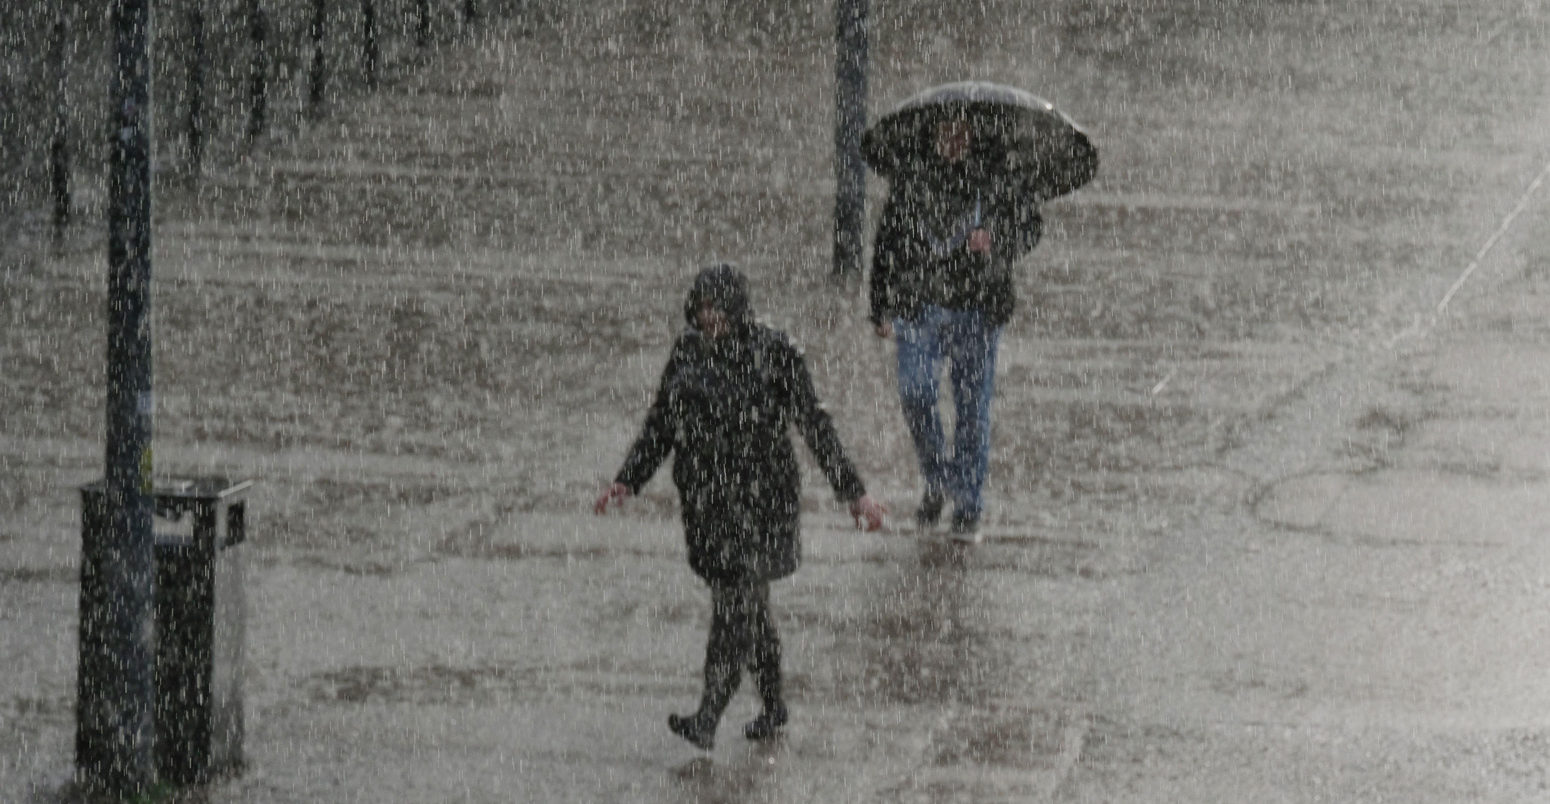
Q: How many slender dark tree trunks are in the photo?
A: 7